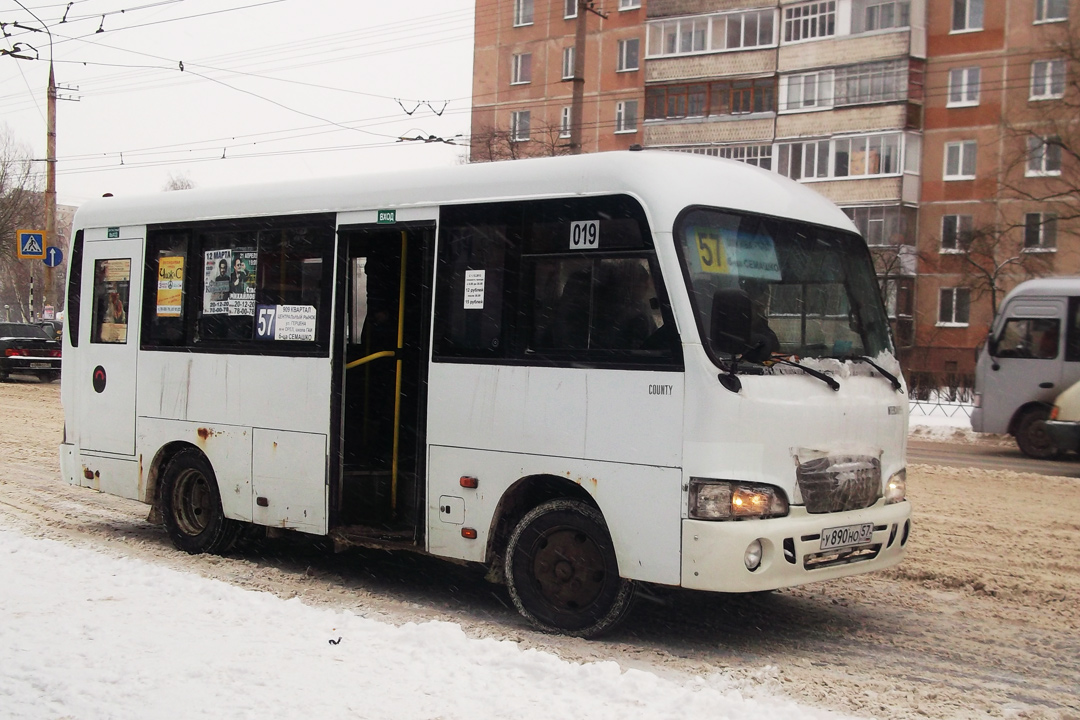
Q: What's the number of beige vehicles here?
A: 1